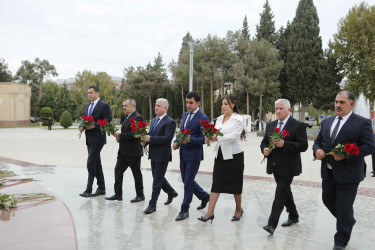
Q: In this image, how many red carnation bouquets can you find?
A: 7